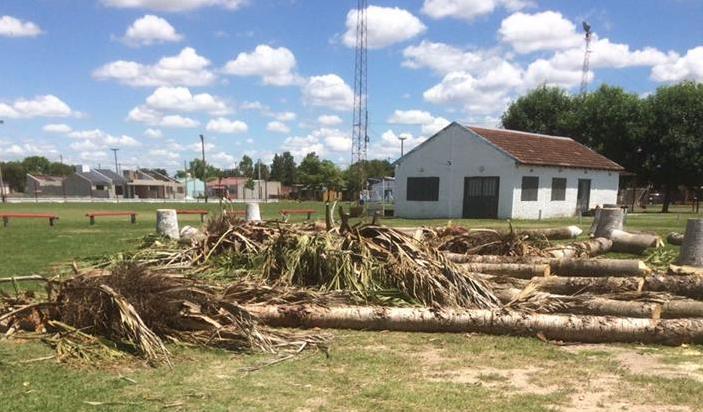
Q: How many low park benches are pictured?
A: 5